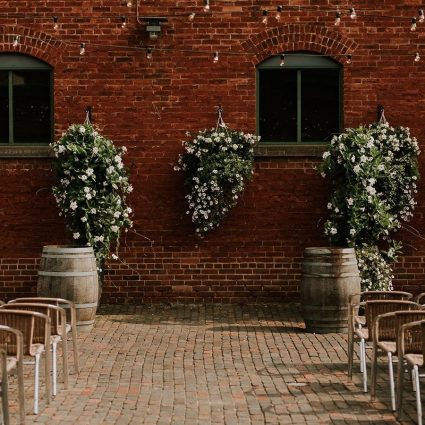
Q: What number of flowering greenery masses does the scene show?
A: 3